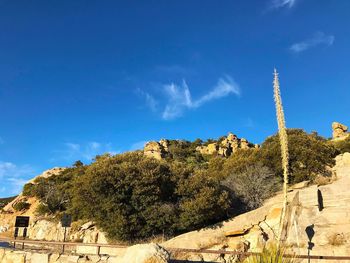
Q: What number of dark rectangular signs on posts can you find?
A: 2